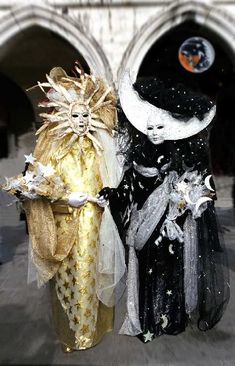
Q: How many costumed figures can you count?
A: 2